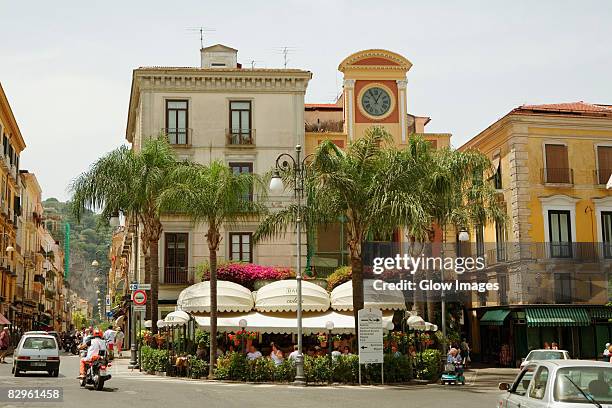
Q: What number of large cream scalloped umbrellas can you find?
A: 3